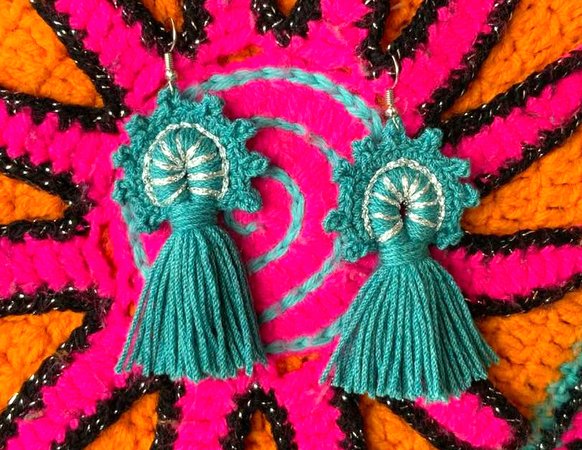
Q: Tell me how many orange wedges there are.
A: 12